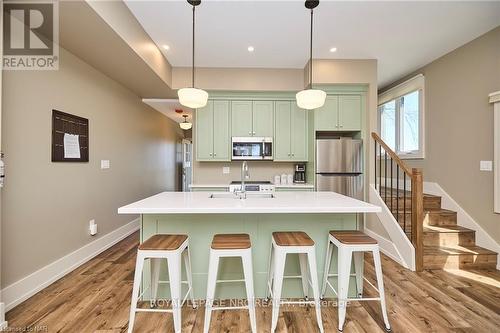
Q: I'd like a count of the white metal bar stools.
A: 4